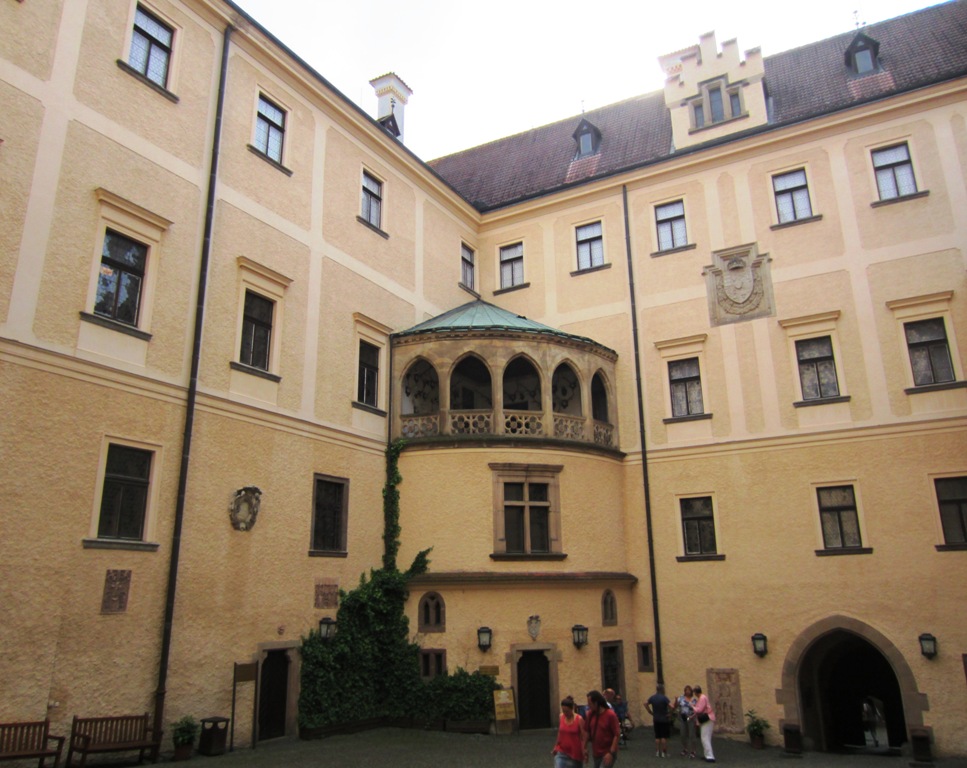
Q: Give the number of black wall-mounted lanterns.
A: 5